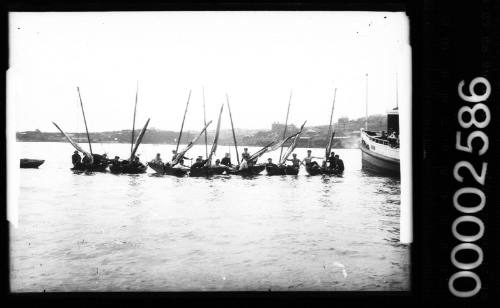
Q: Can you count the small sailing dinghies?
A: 7